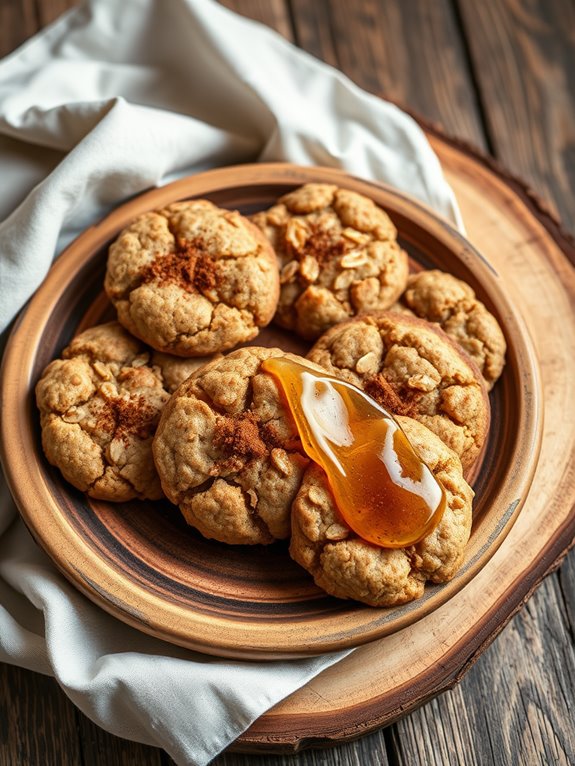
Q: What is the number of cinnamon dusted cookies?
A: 5